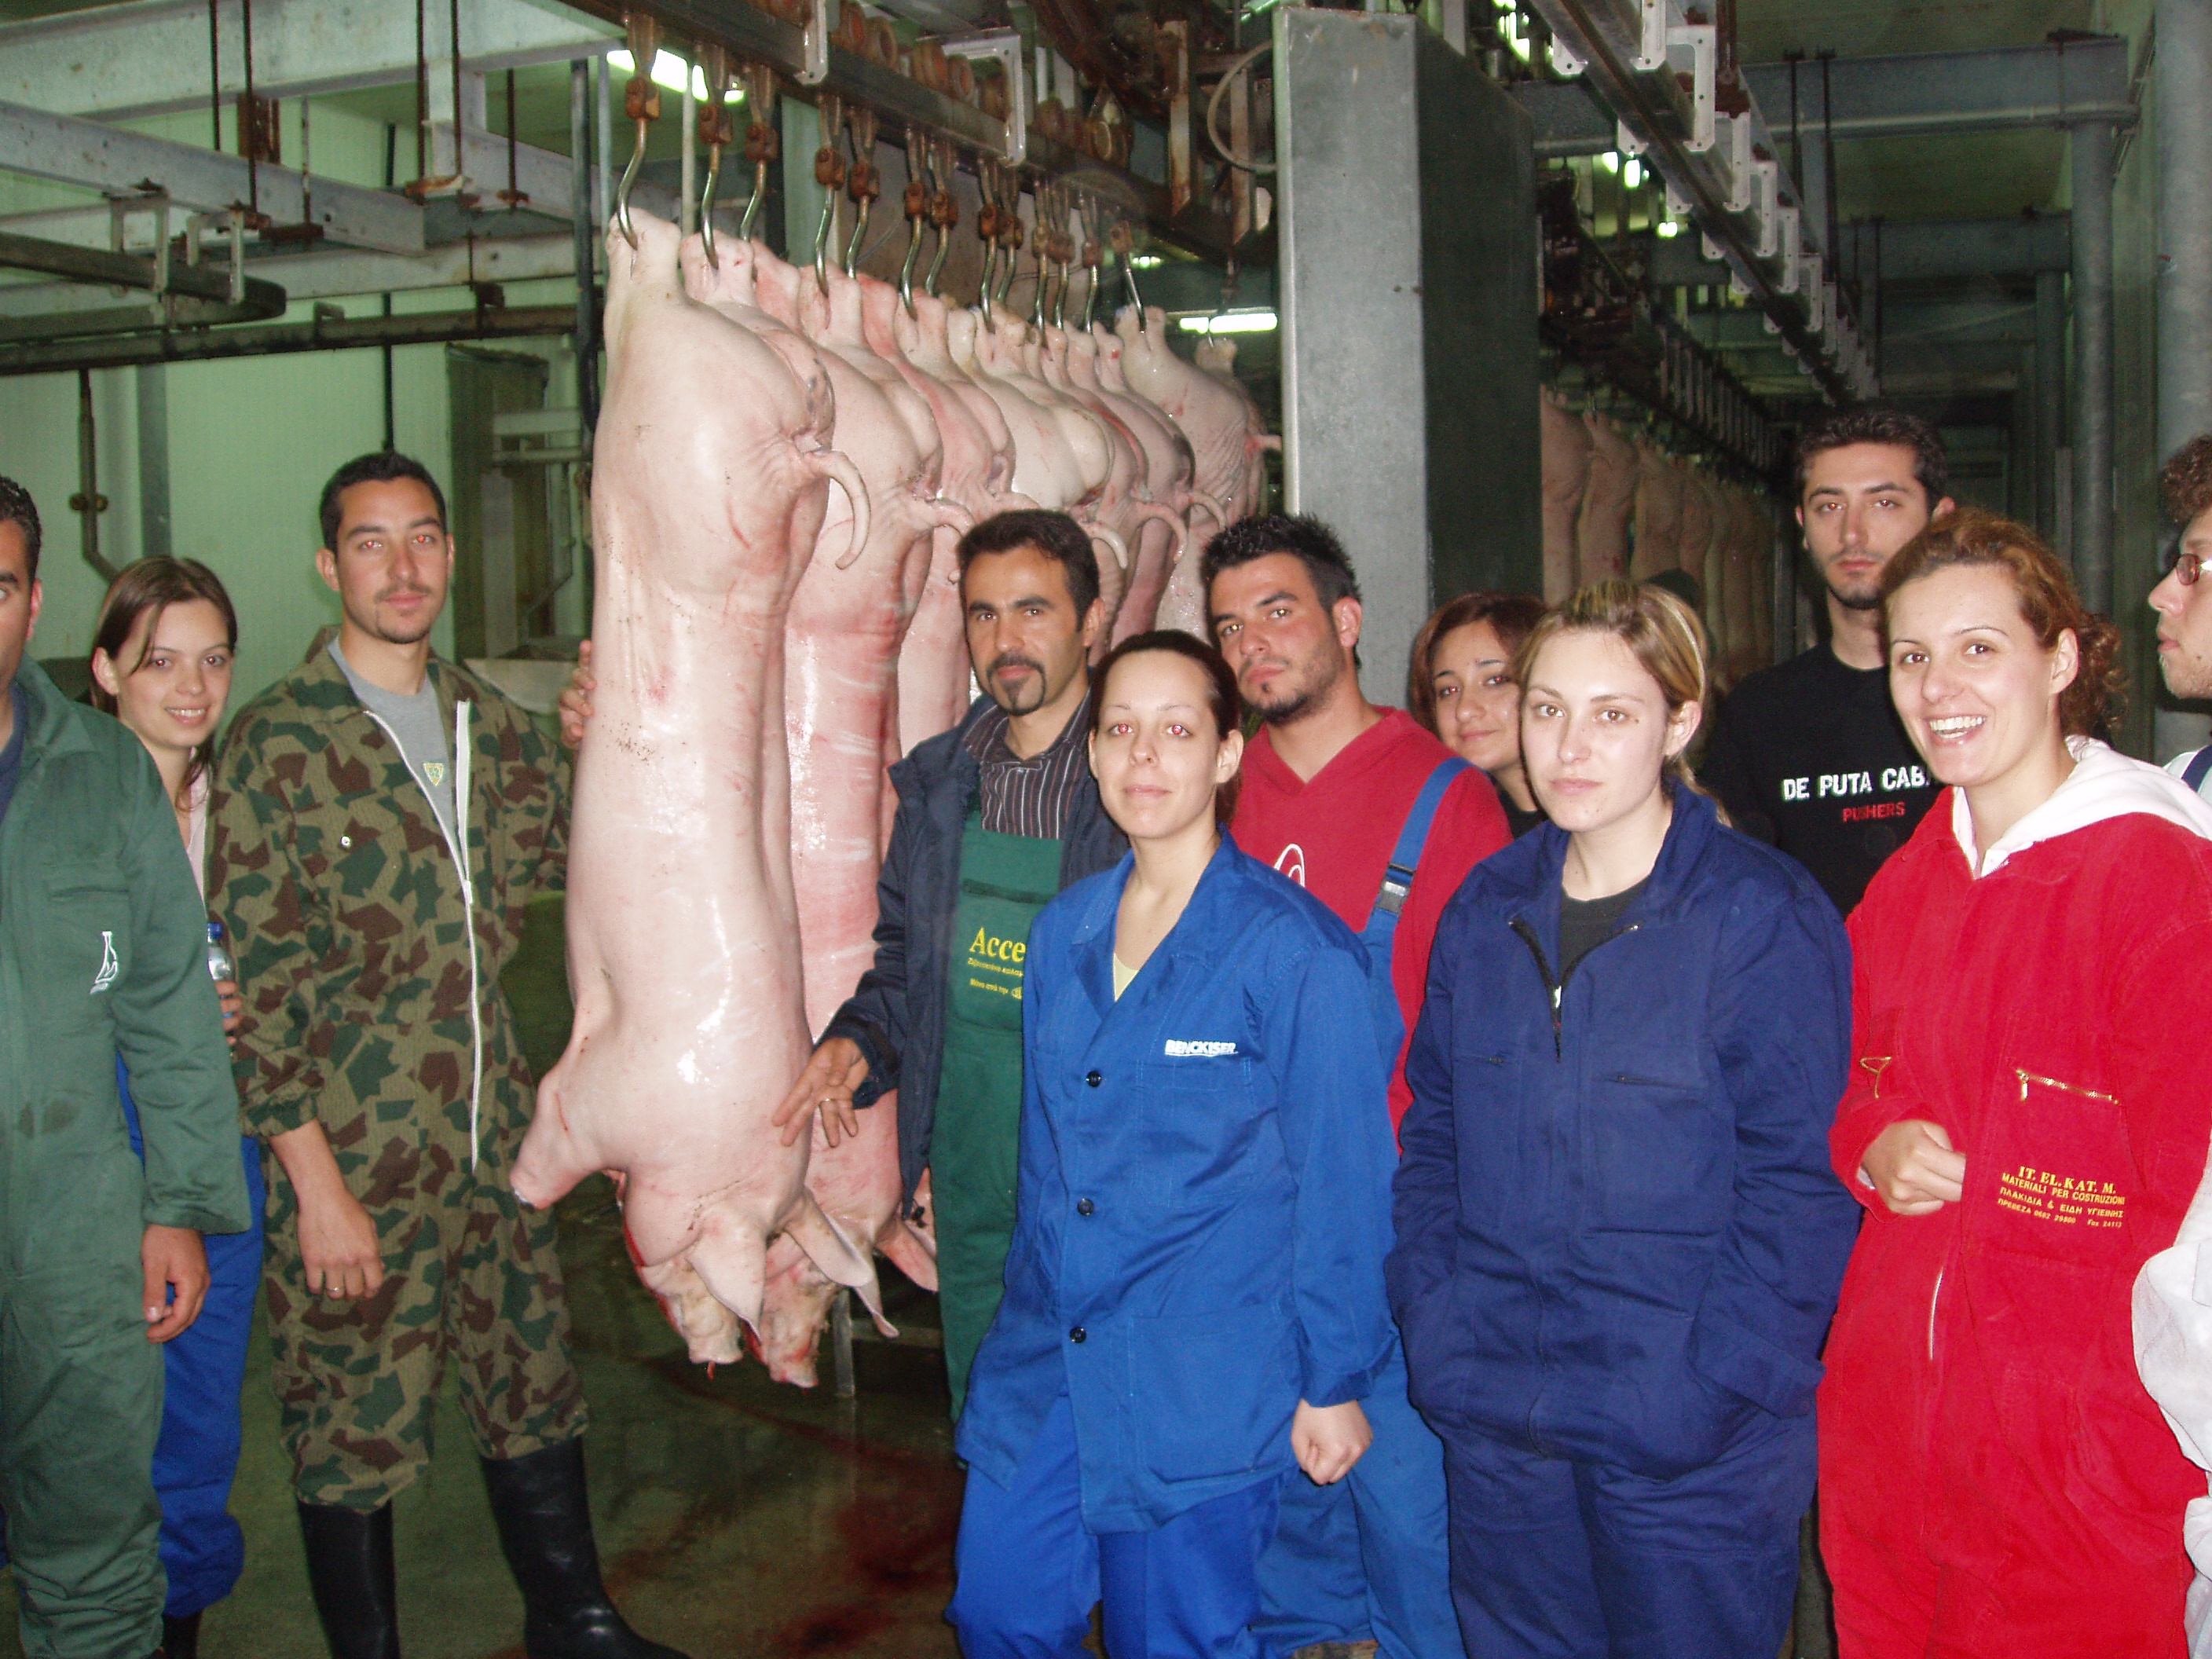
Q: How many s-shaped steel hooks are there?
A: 13